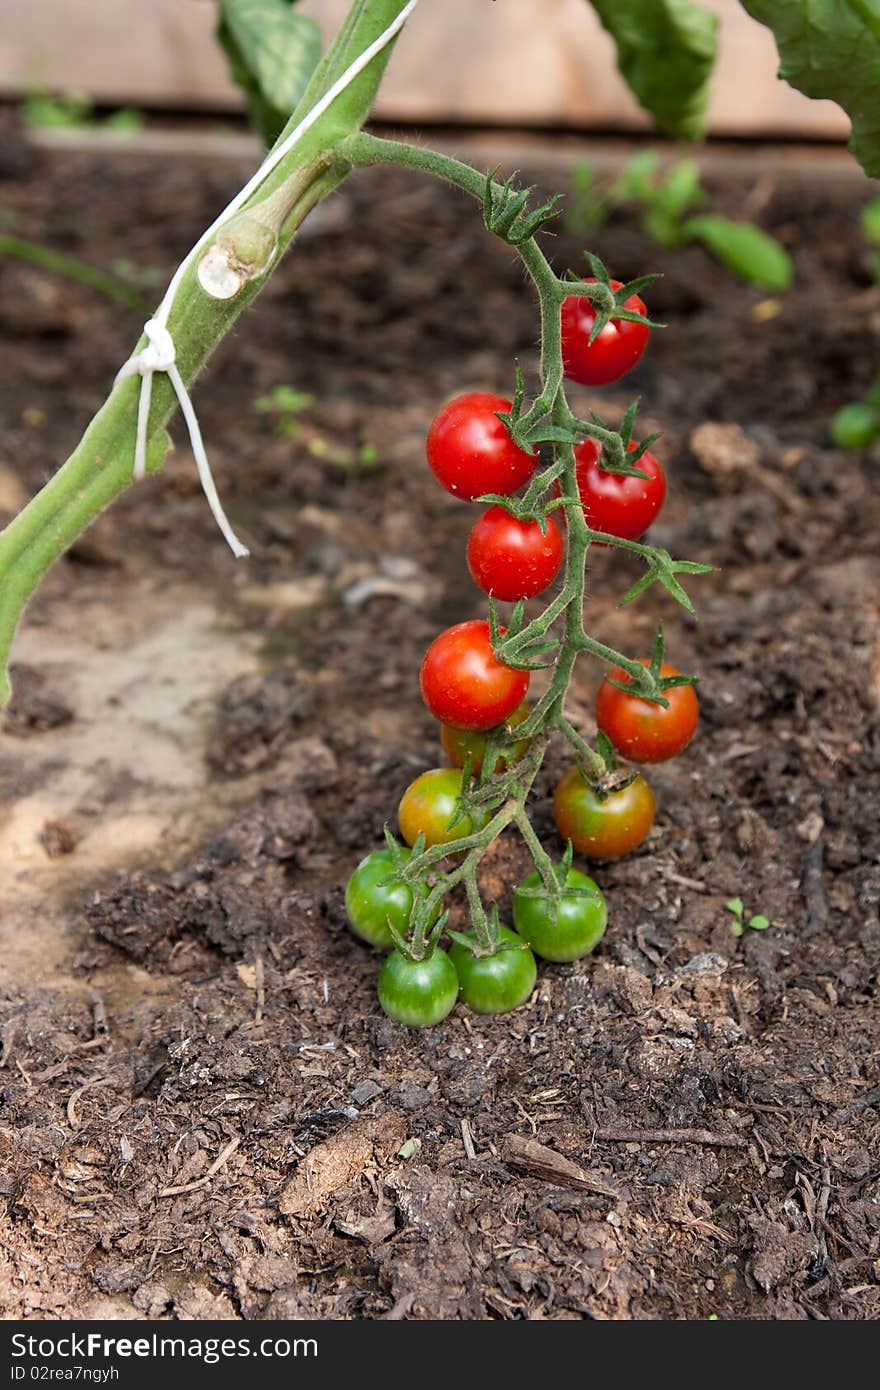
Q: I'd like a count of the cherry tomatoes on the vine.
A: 13